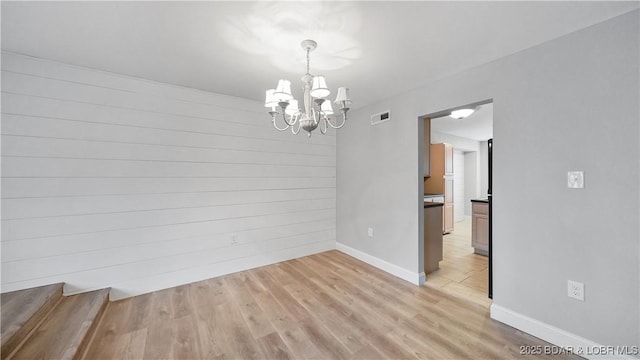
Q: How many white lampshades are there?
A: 6